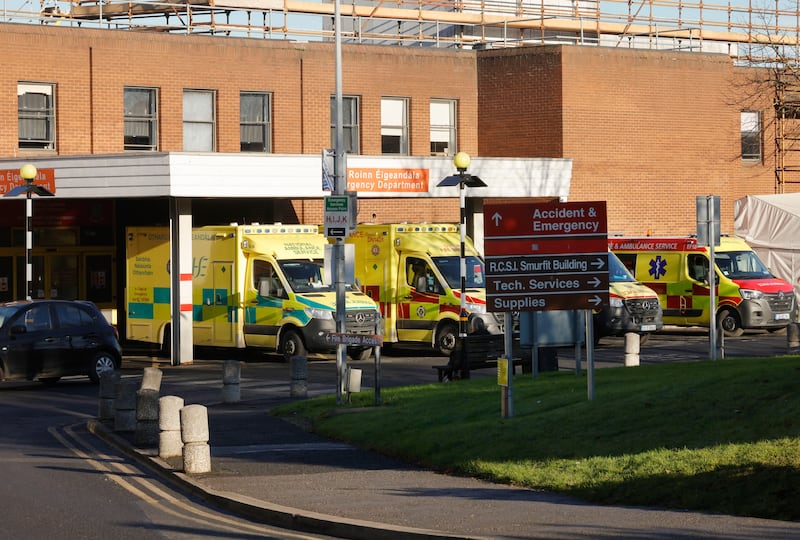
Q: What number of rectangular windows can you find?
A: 8